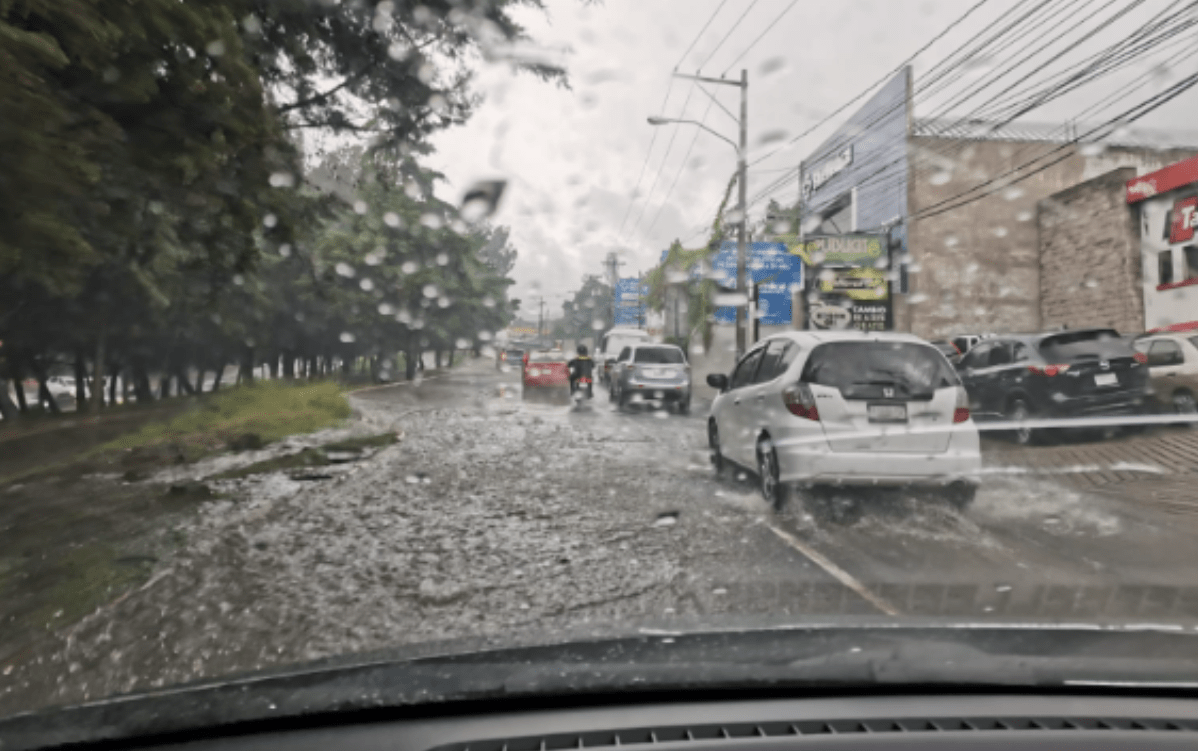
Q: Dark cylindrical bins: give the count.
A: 0